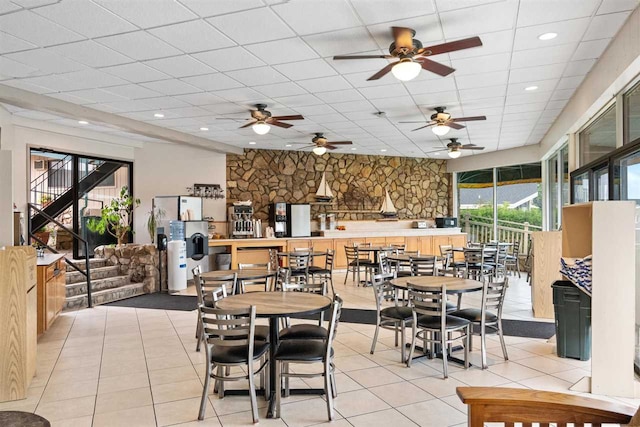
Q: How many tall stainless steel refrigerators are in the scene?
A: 1